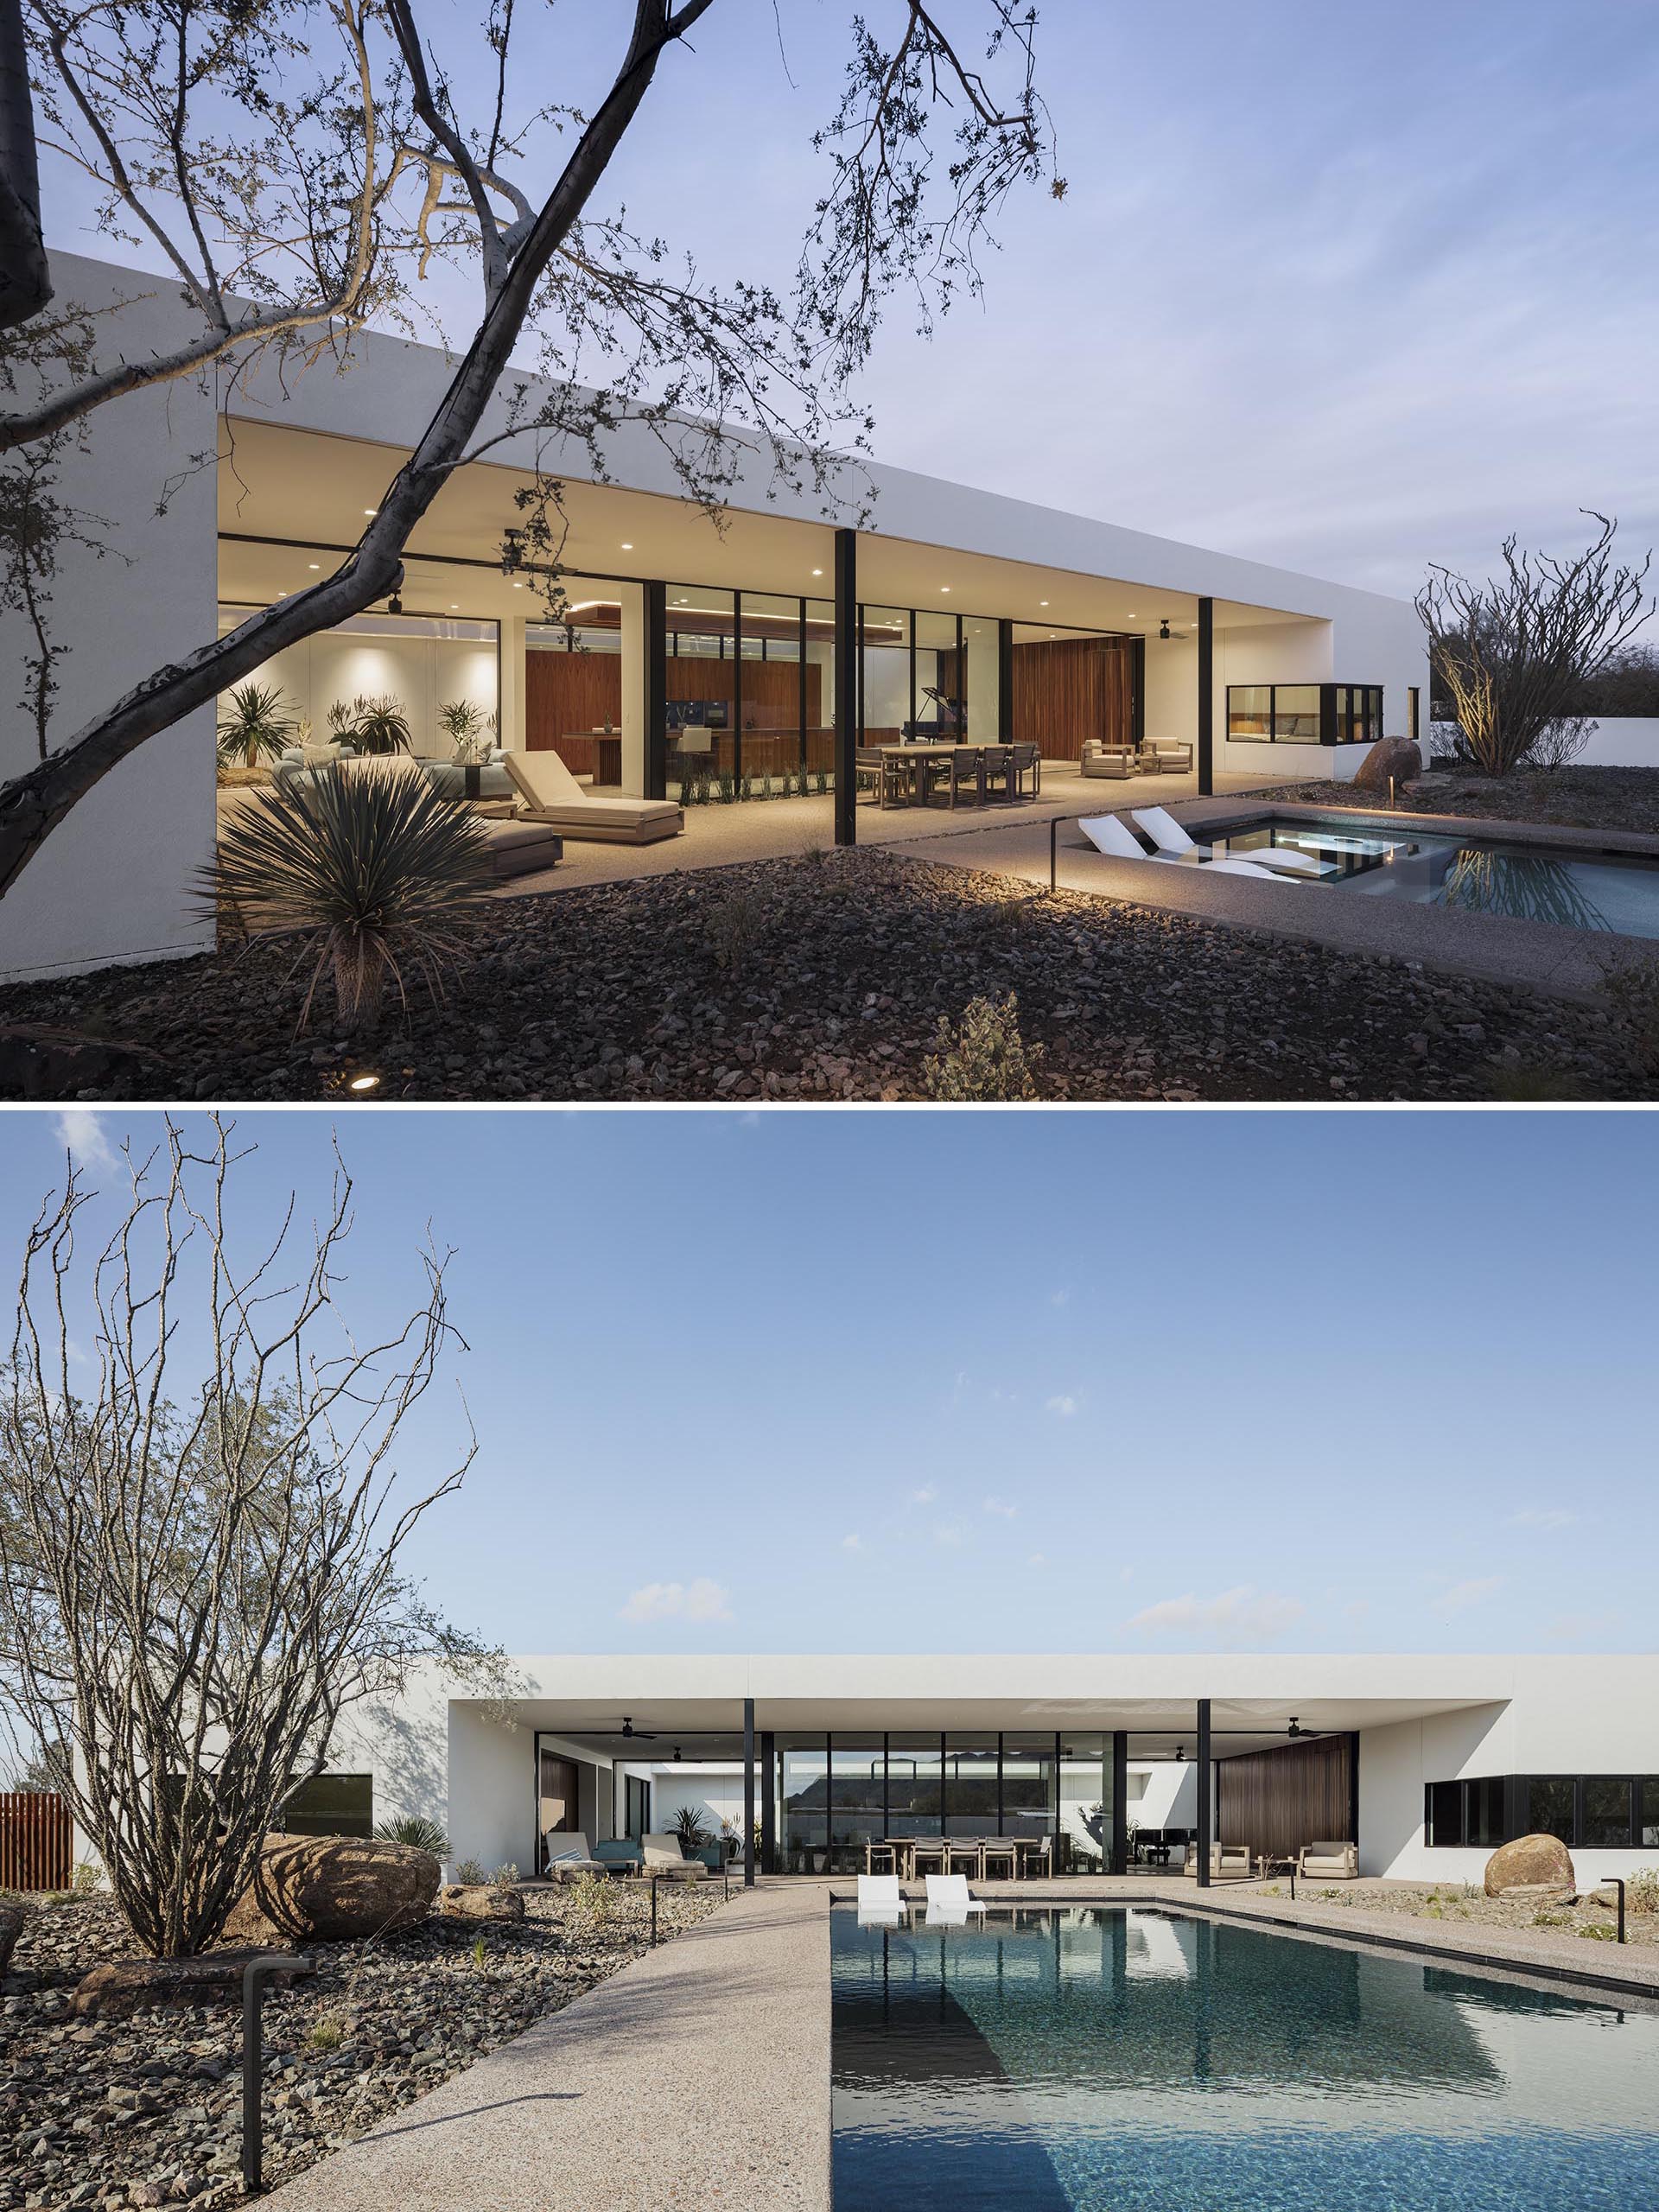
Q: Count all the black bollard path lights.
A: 7